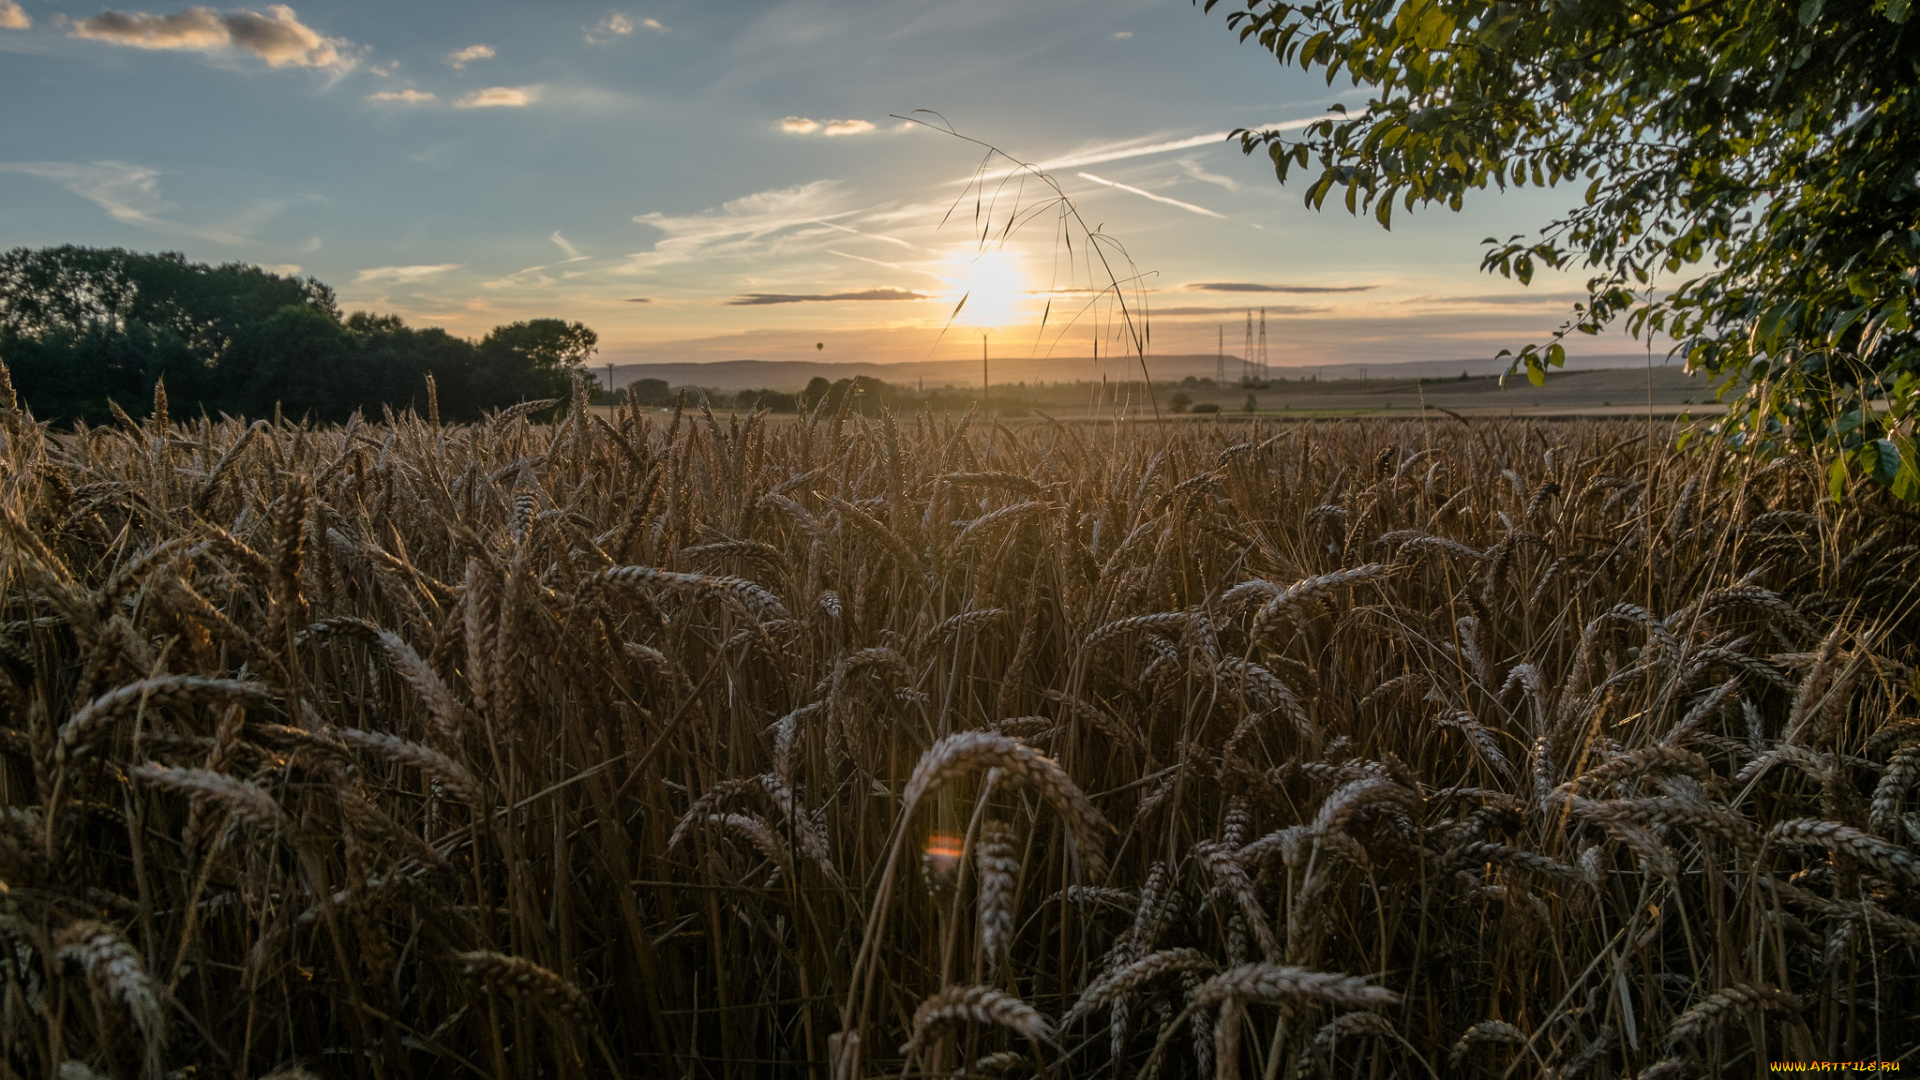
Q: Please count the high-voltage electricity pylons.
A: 3